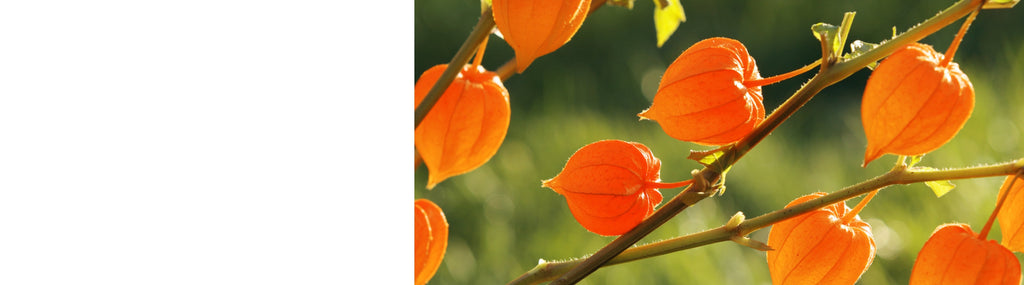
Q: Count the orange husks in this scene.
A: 9